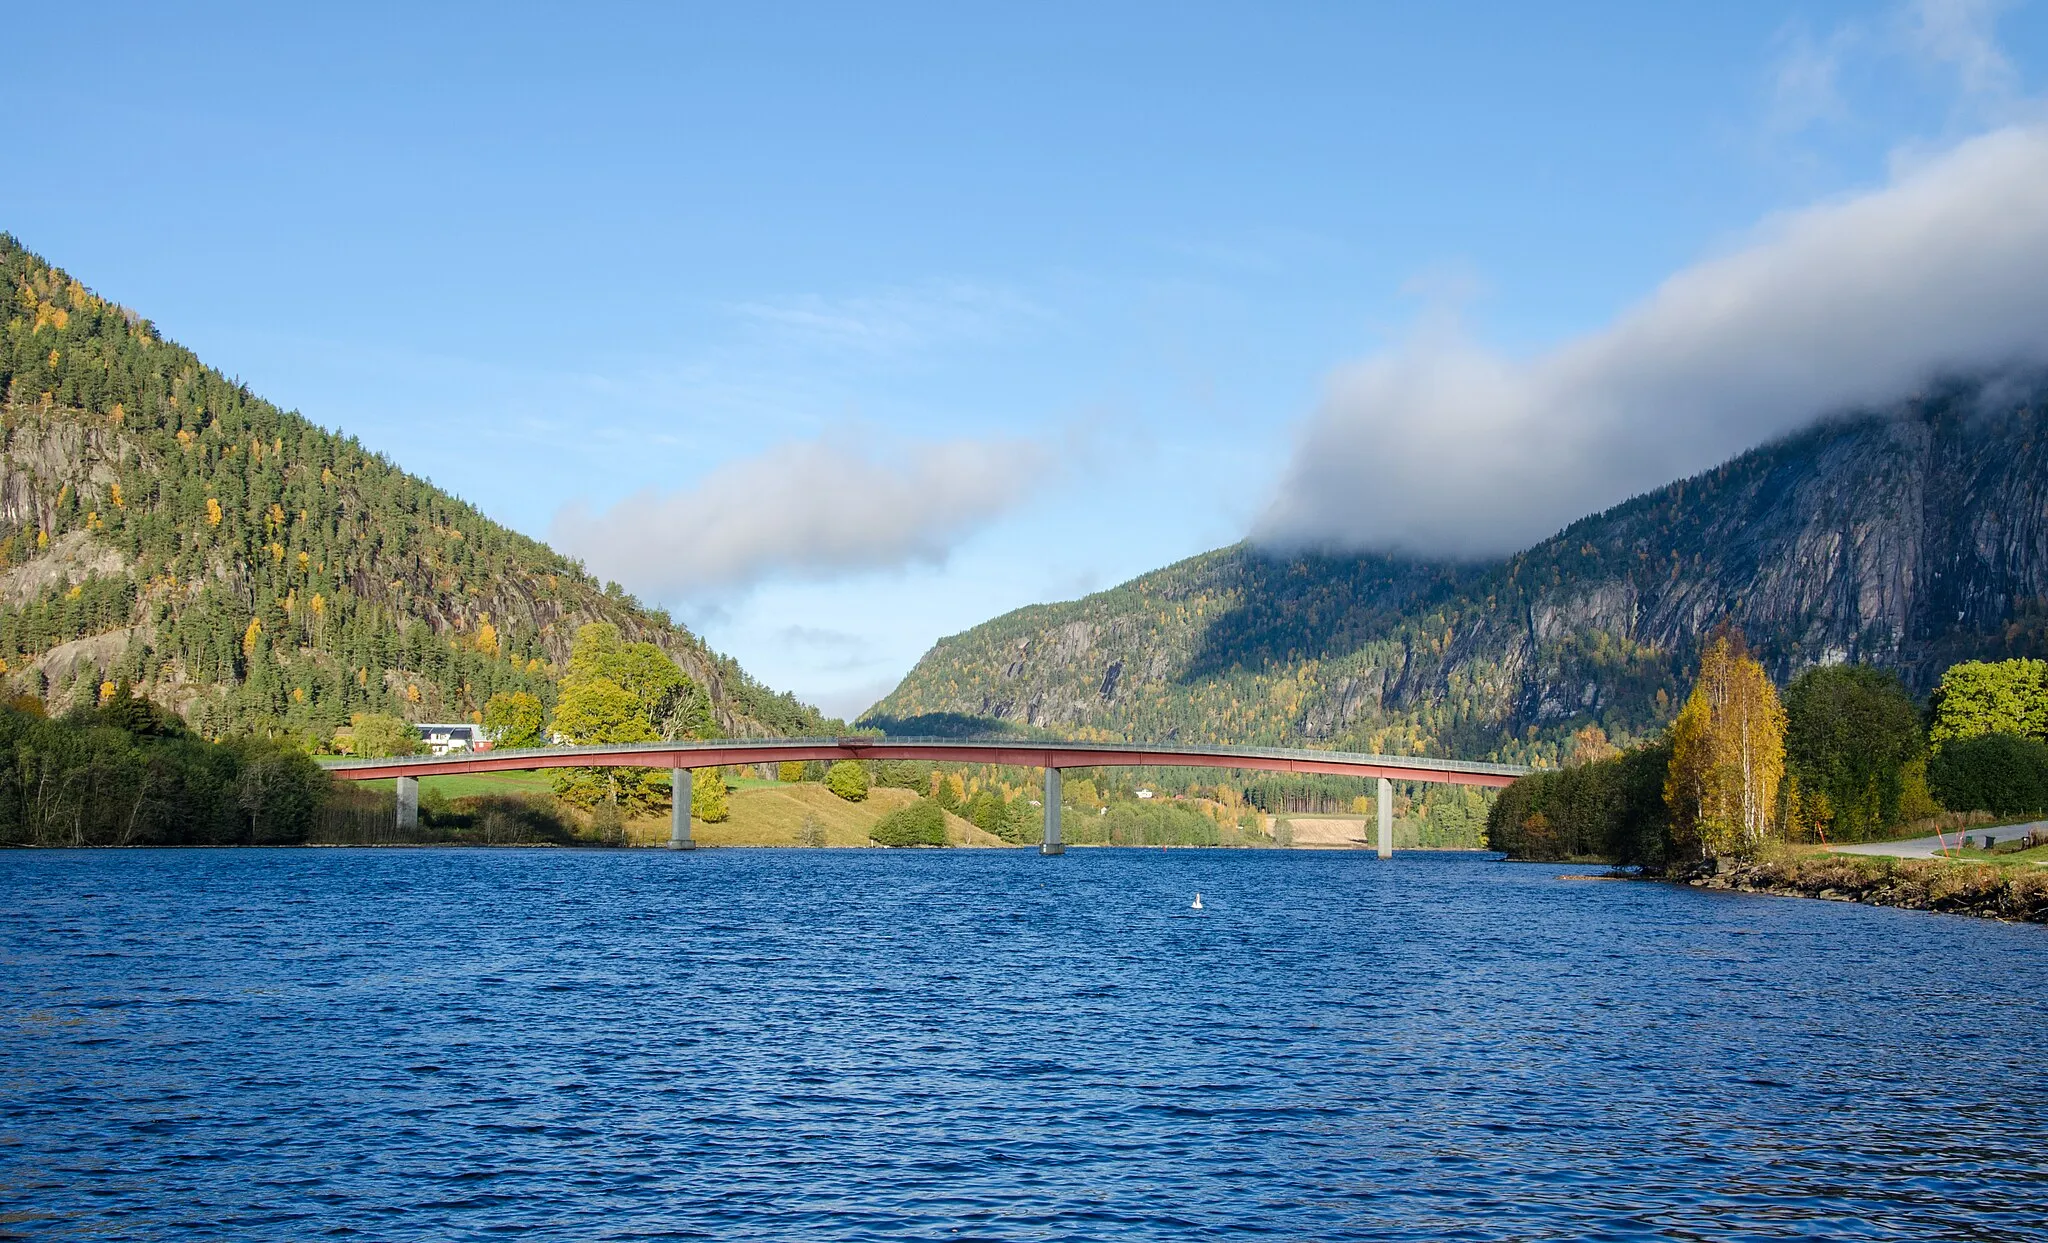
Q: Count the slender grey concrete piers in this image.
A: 4